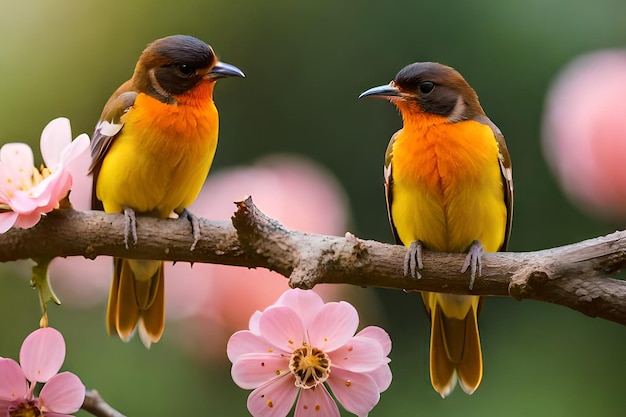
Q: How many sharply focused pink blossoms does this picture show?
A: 3